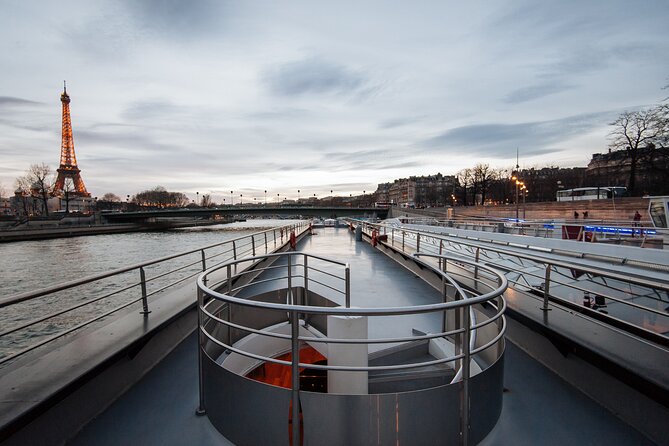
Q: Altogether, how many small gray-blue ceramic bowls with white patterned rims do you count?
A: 0